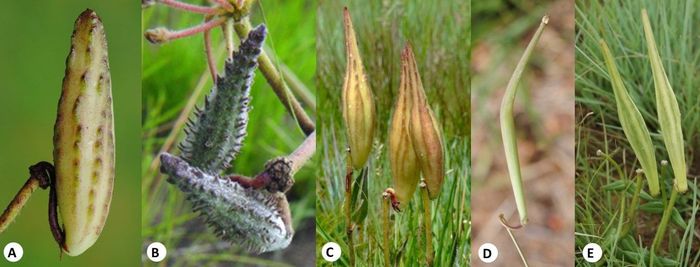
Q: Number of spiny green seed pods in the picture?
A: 2